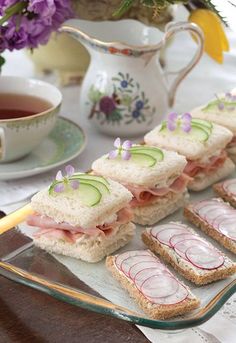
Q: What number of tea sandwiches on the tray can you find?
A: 8